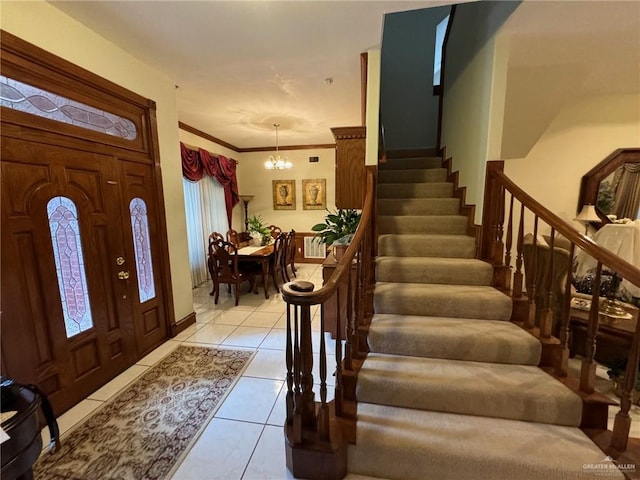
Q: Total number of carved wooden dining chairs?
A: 6